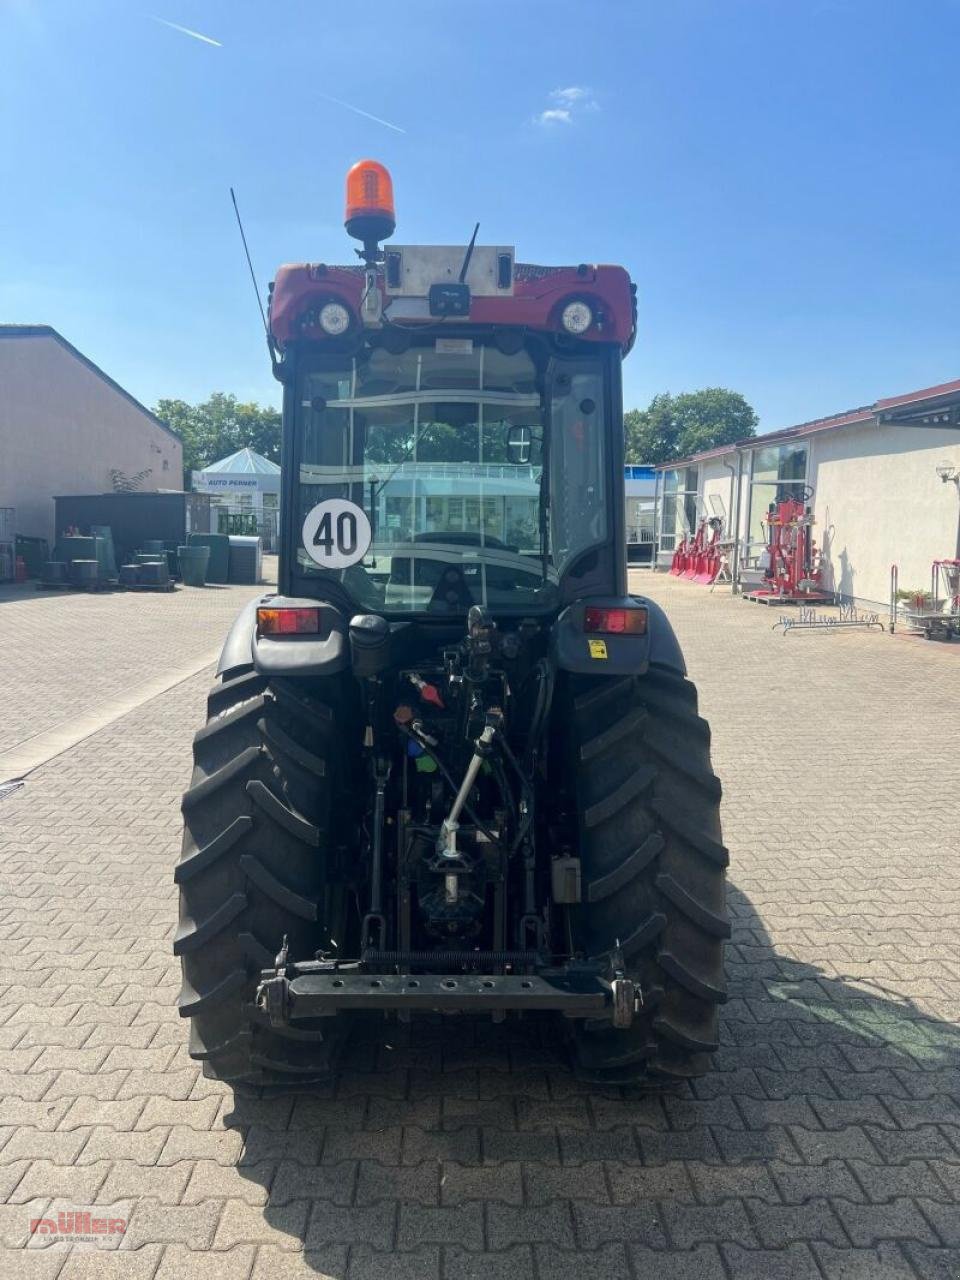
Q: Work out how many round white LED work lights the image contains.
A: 2